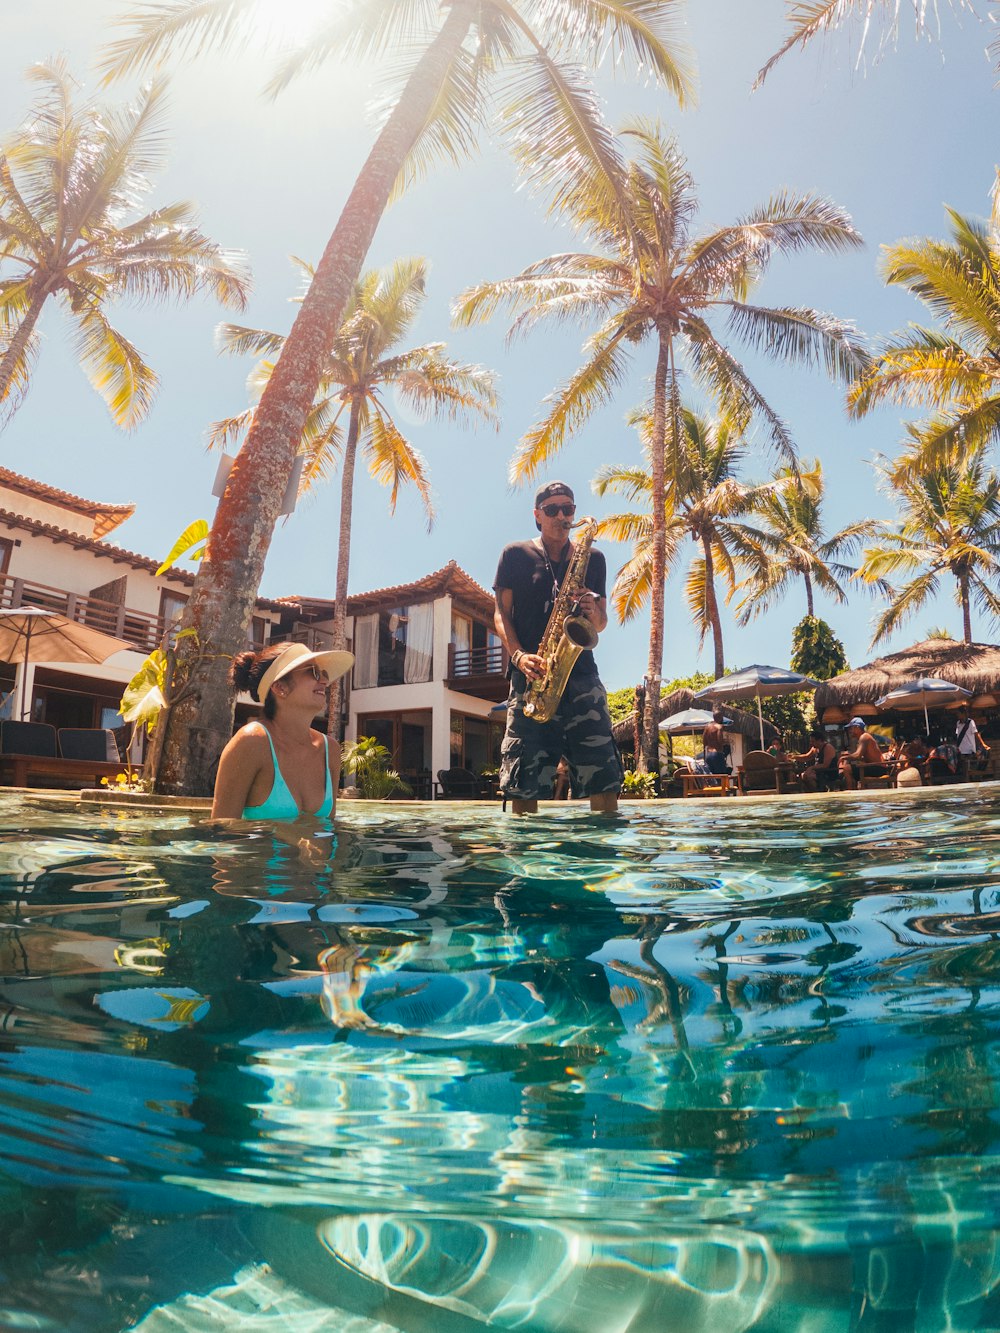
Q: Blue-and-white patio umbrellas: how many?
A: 3